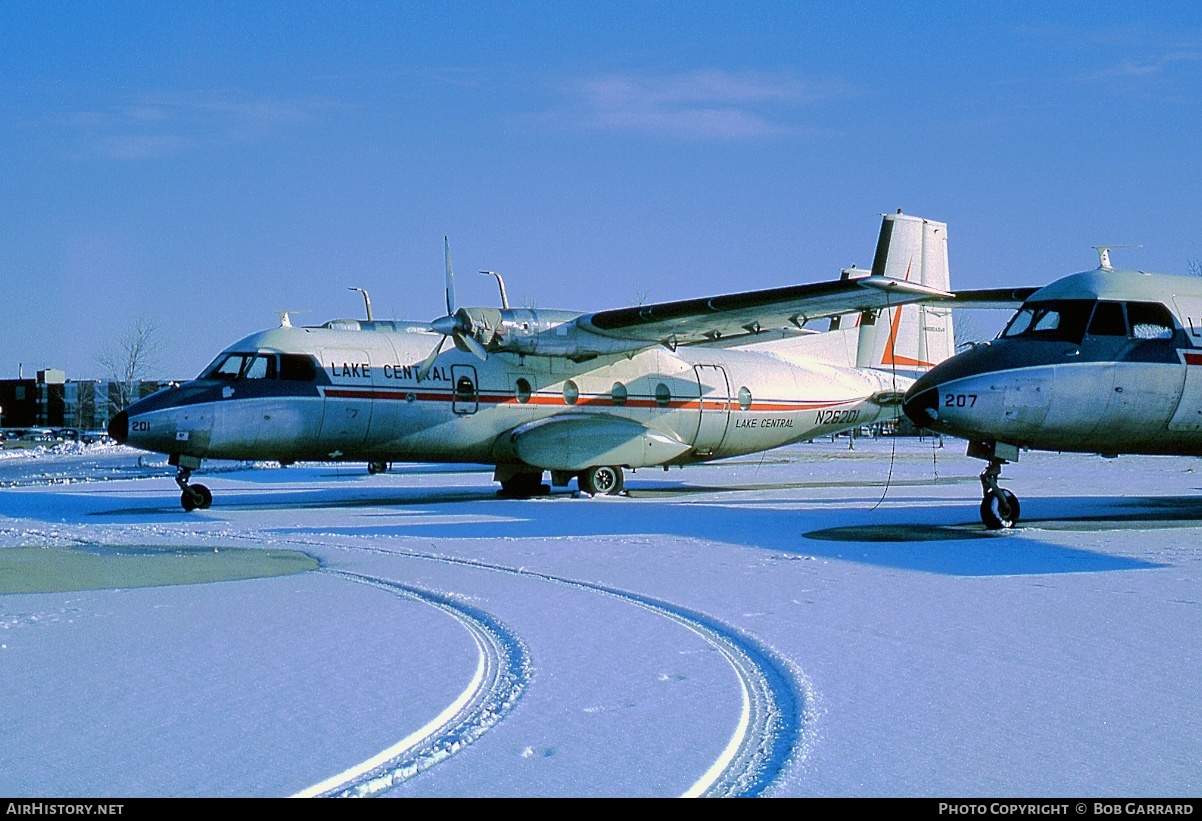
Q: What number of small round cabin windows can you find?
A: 6